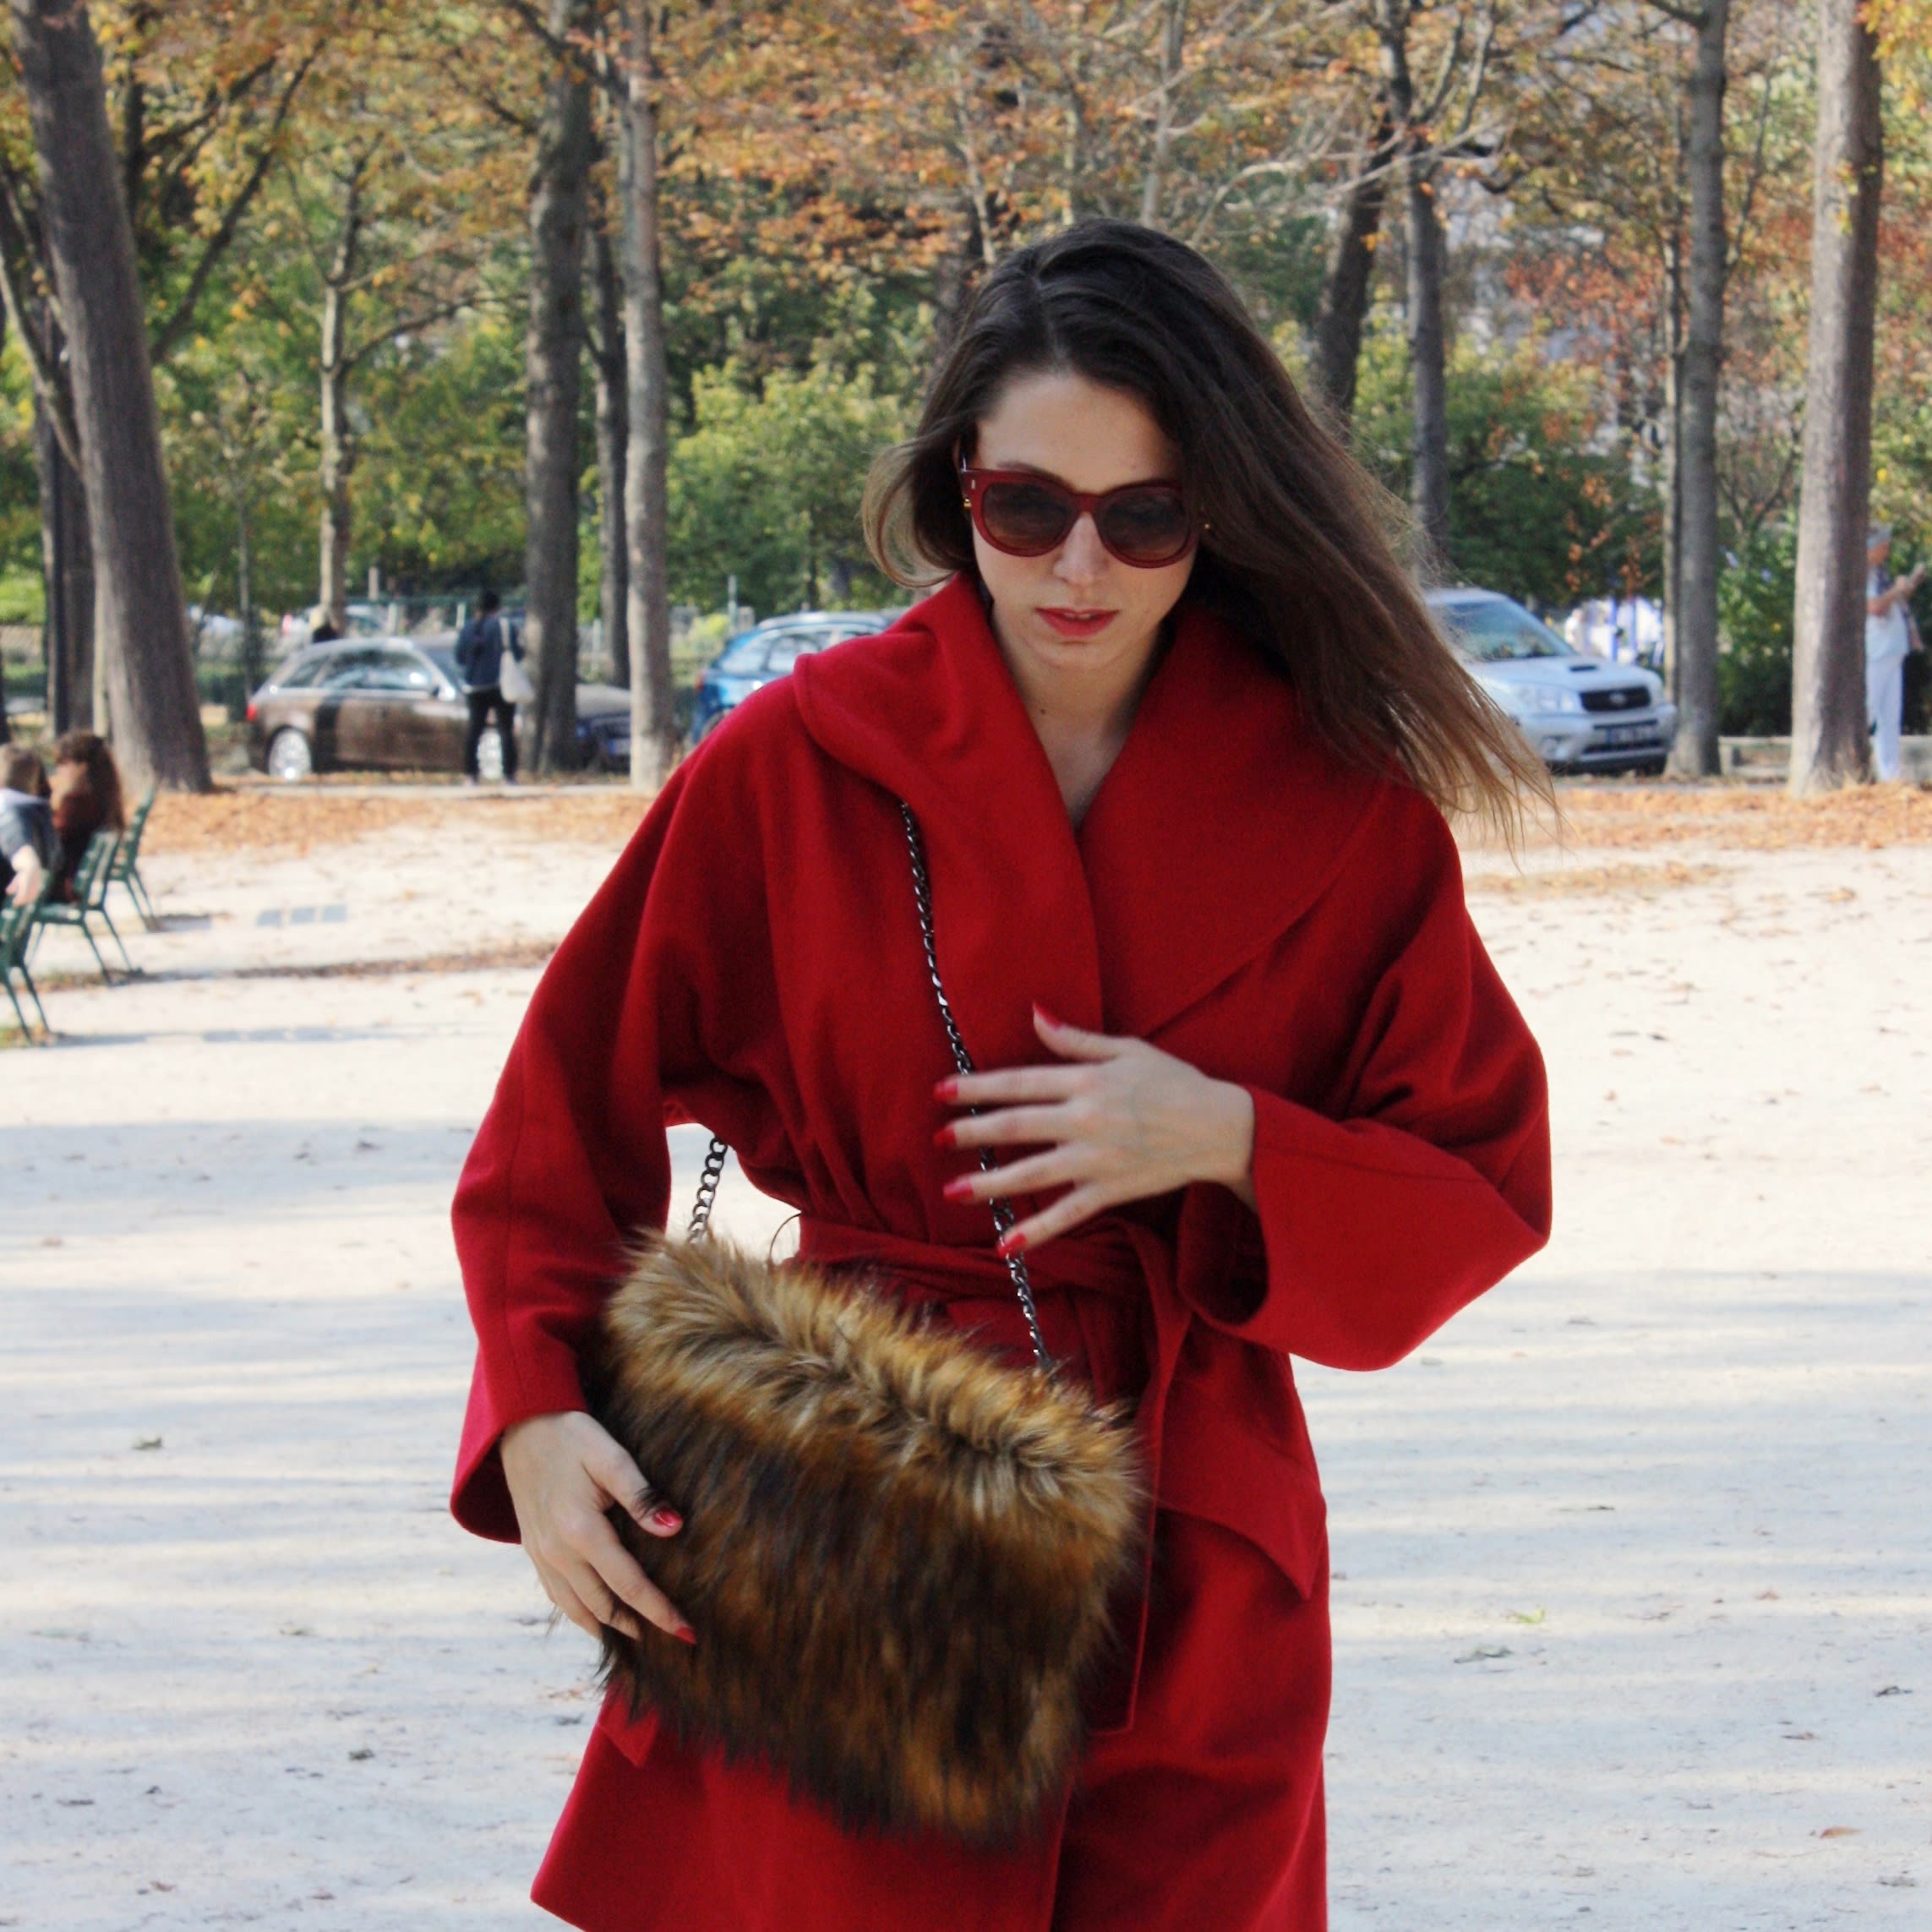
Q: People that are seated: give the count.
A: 2